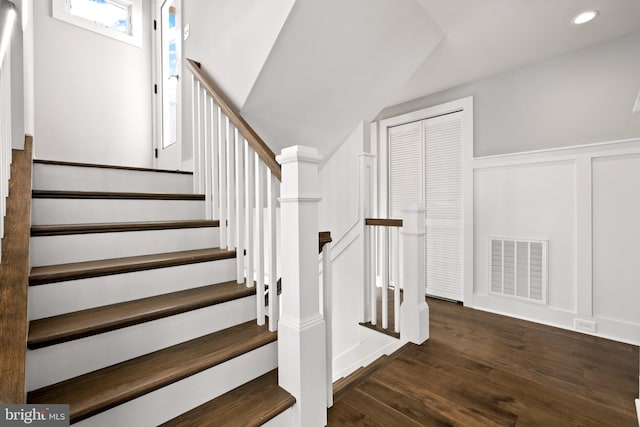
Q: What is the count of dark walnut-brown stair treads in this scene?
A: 7